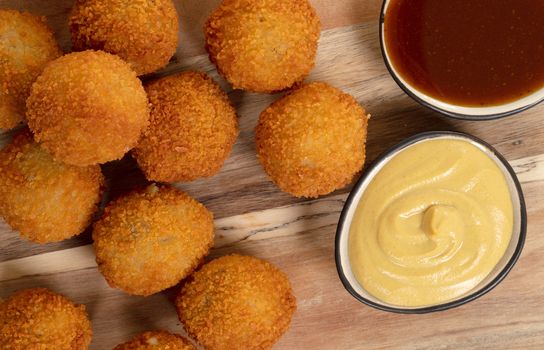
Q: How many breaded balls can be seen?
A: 11